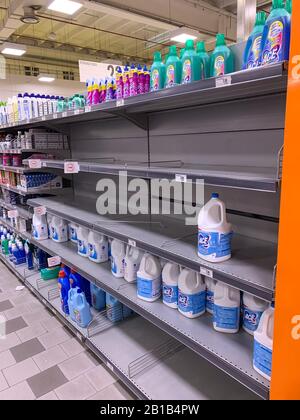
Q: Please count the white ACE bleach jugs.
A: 8